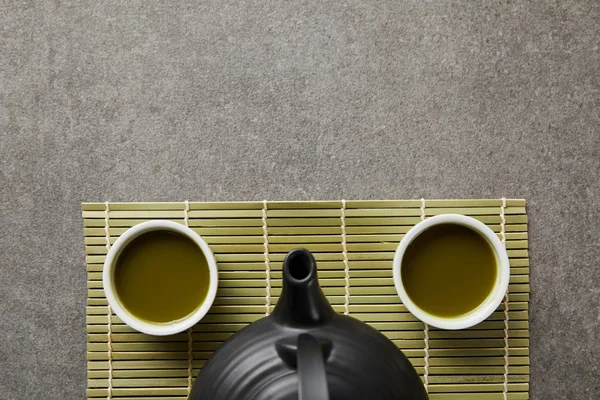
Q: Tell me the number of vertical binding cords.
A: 6